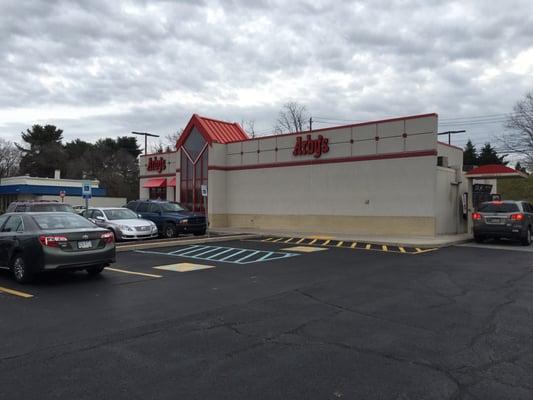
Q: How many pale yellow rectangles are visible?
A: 2